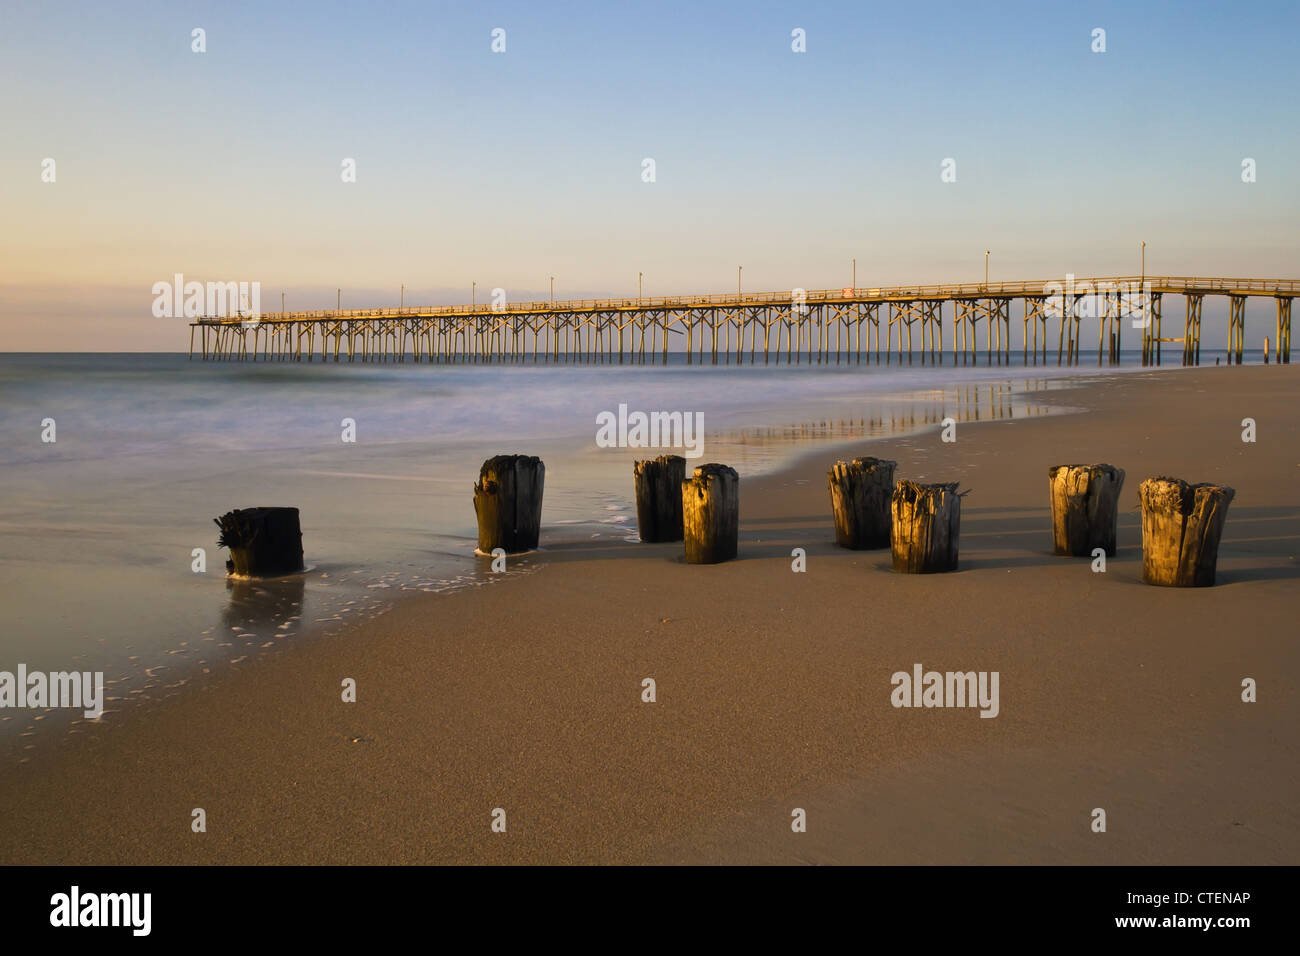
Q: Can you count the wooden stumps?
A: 8